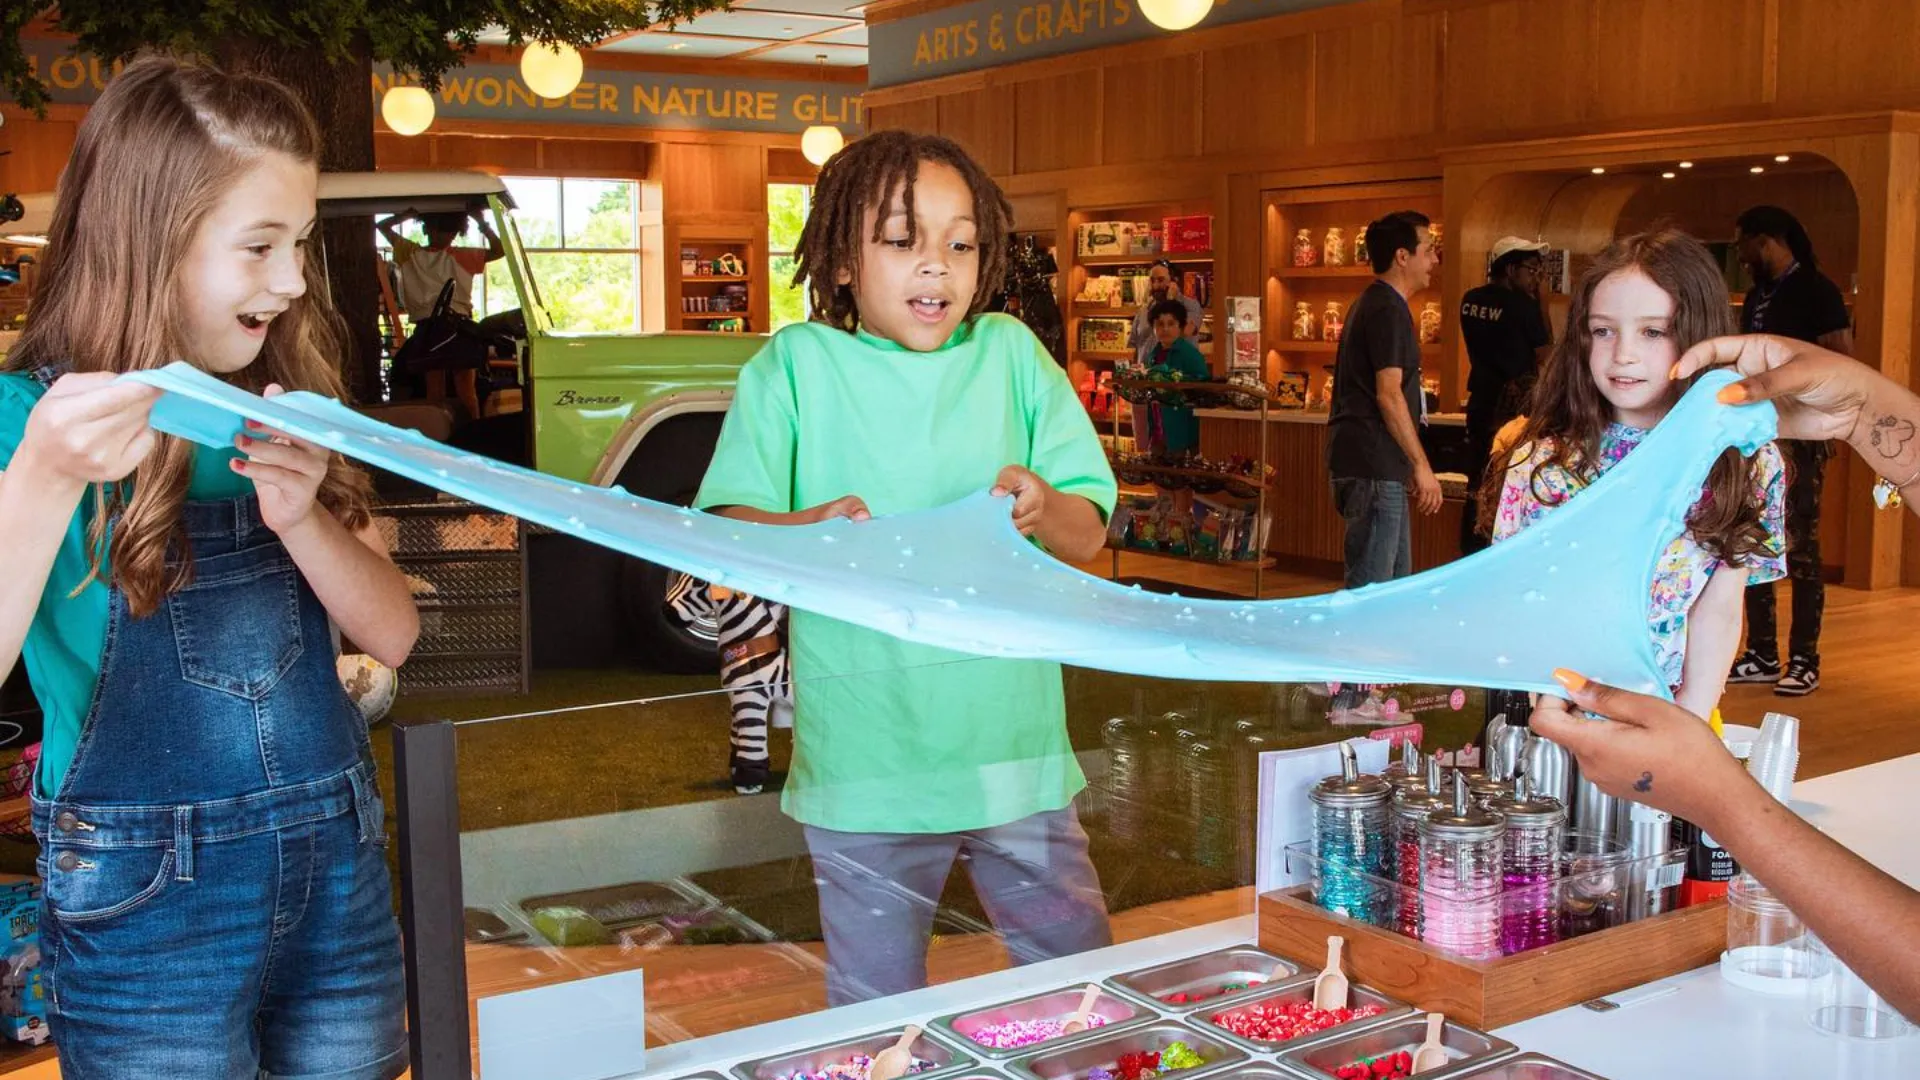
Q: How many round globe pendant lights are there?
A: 4